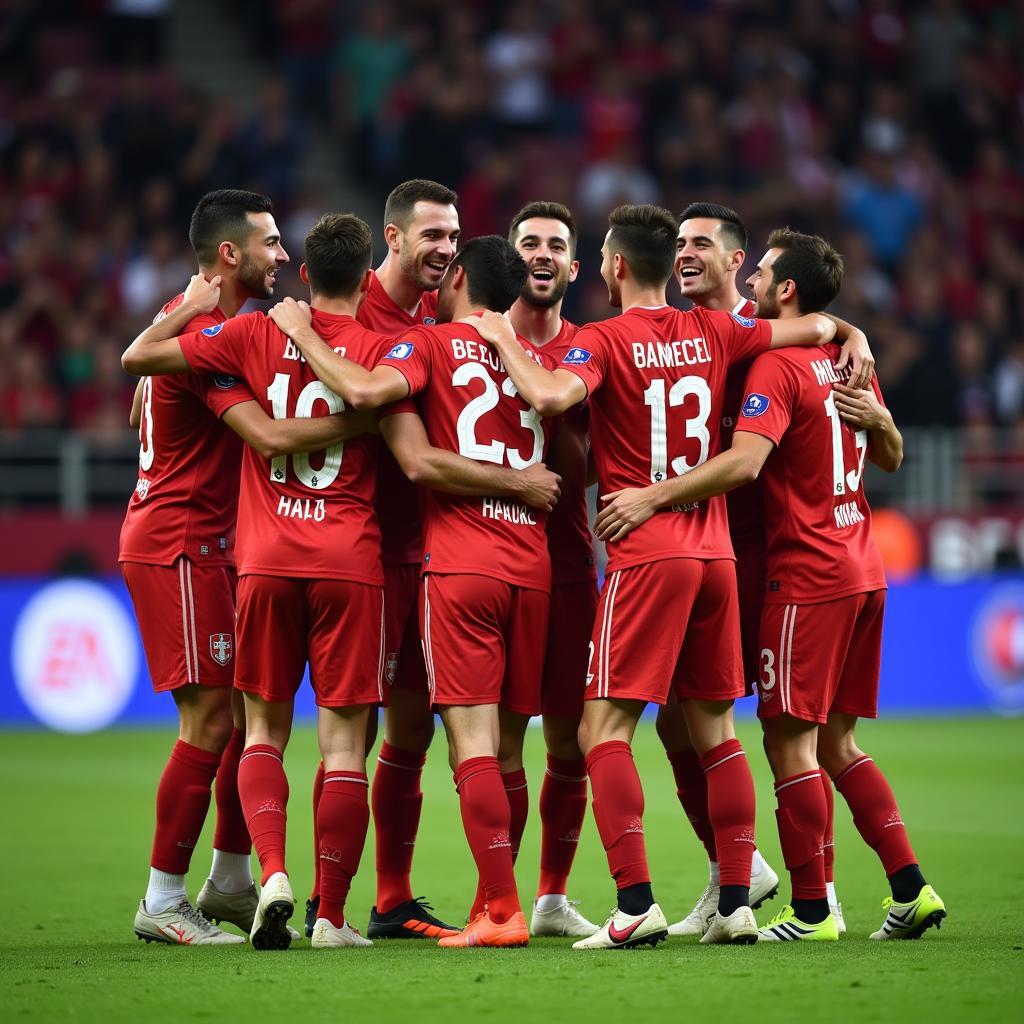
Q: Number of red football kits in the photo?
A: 8